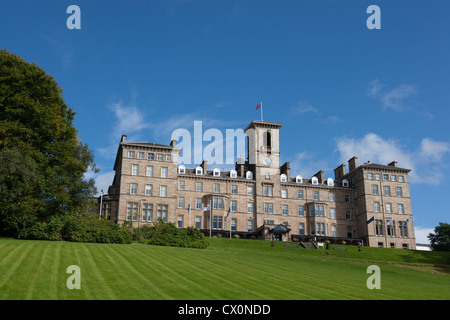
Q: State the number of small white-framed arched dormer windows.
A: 10